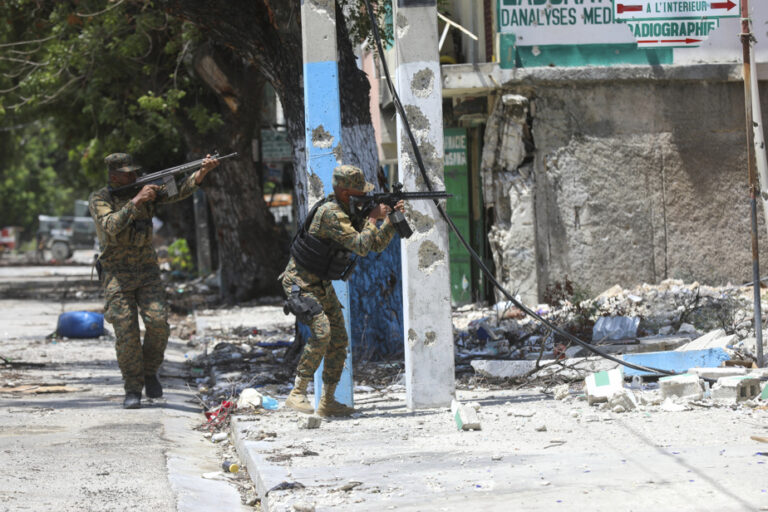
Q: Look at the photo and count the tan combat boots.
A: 2